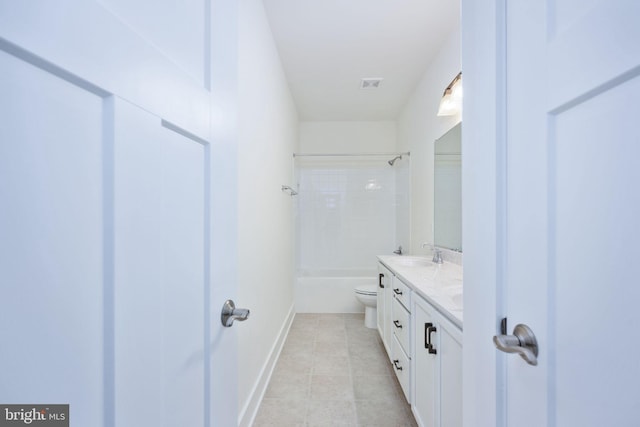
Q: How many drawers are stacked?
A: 3